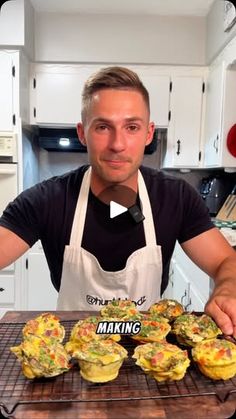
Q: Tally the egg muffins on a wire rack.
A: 10